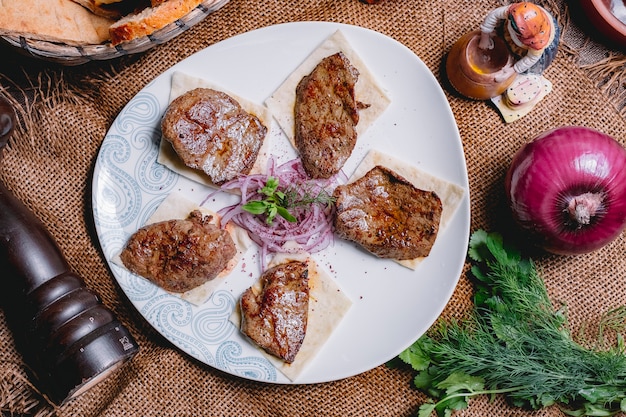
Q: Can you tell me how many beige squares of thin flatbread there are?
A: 5